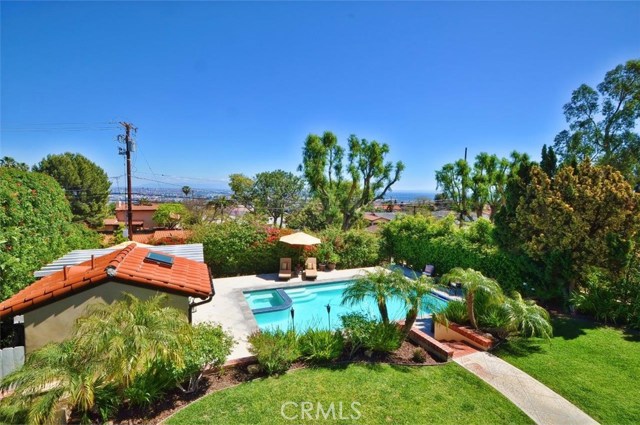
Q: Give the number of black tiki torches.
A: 2